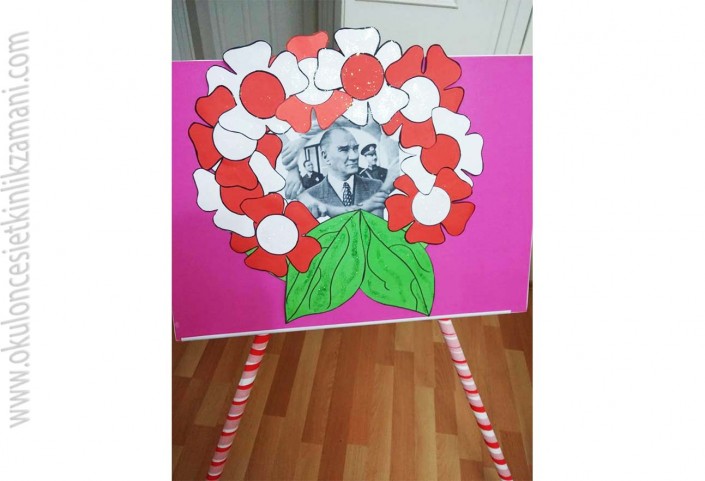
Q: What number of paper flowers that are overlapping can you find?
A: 9